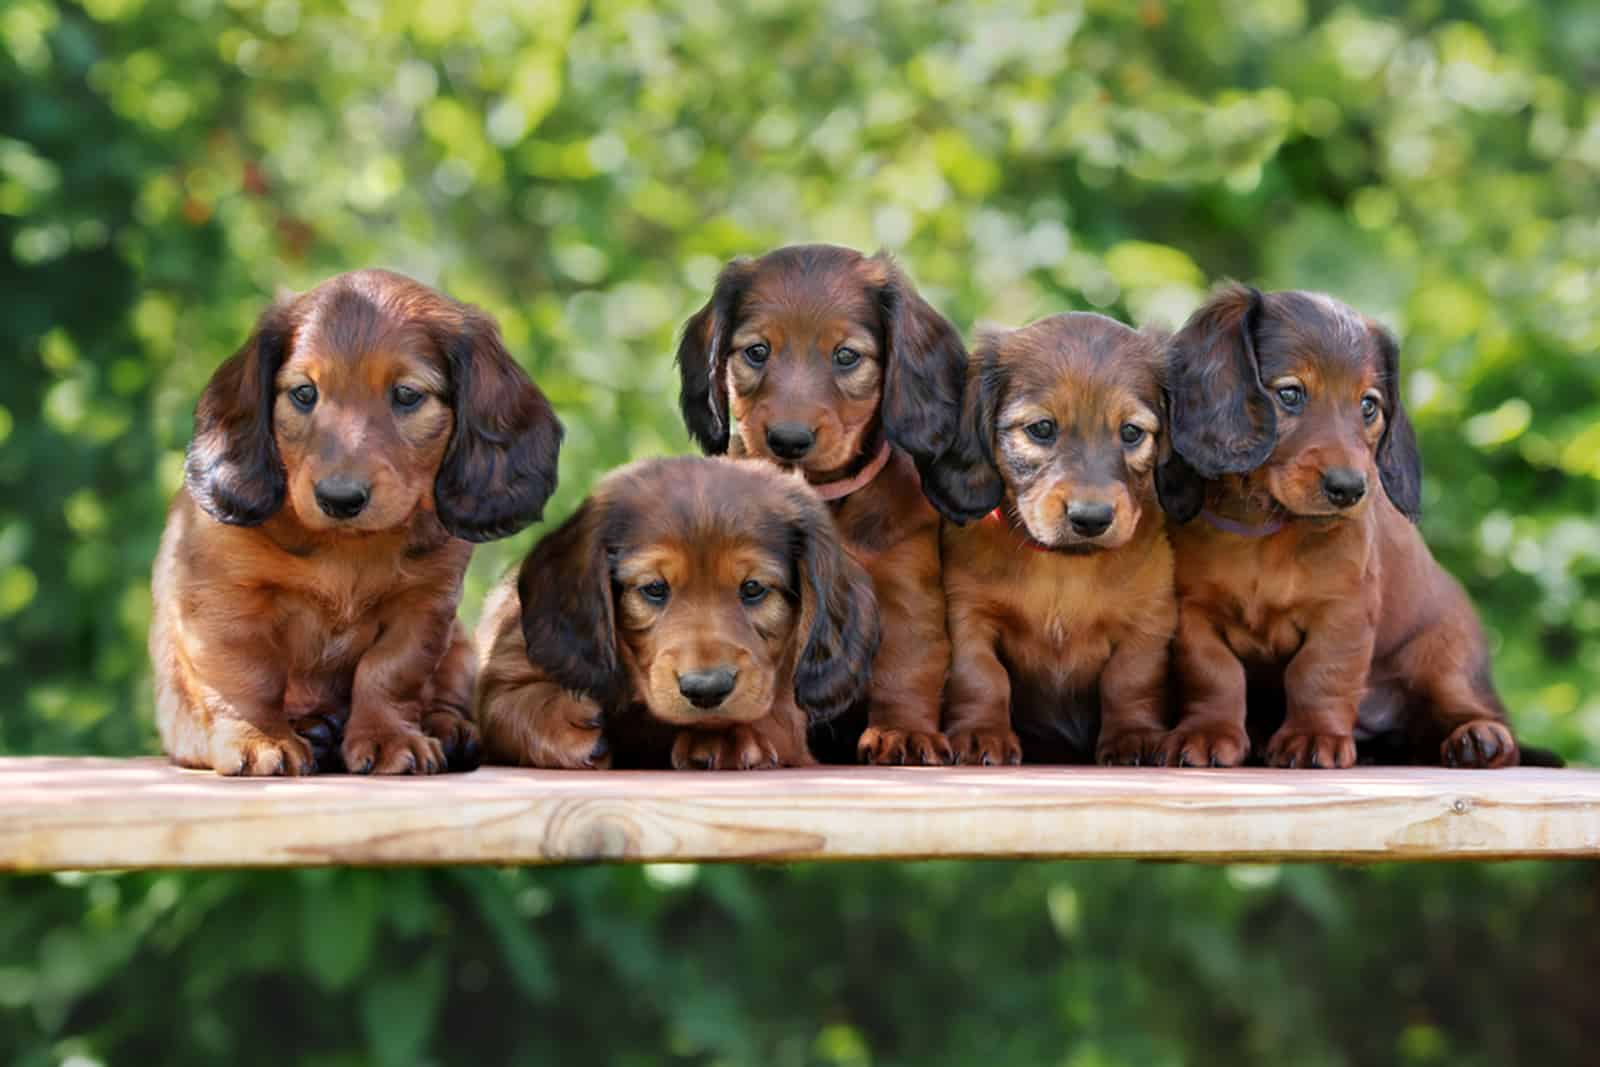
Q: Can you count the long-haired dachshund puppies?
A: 5